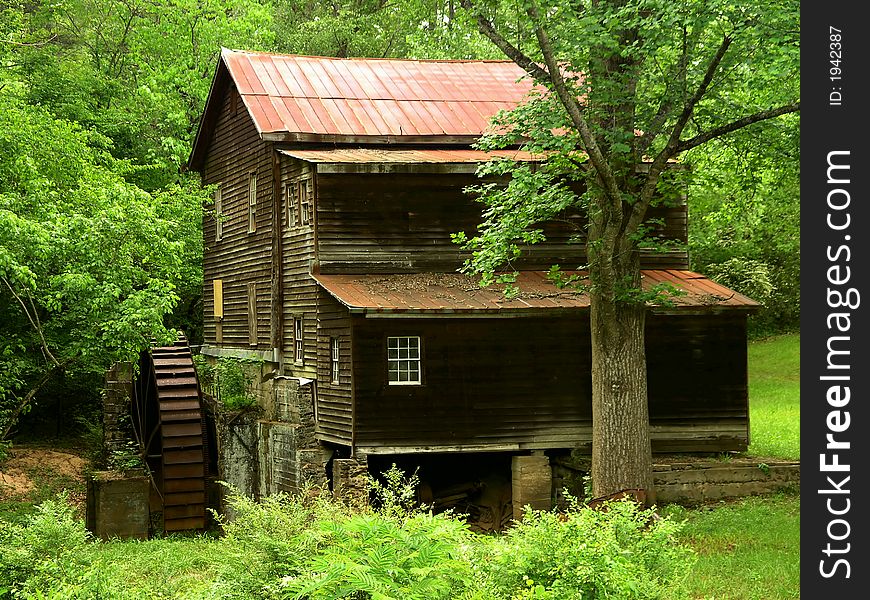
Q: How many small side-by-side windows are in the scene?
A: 2